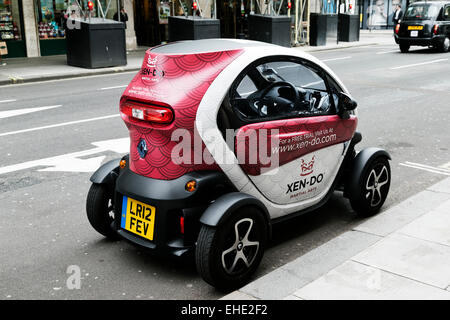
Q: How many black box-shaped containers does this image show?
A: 5